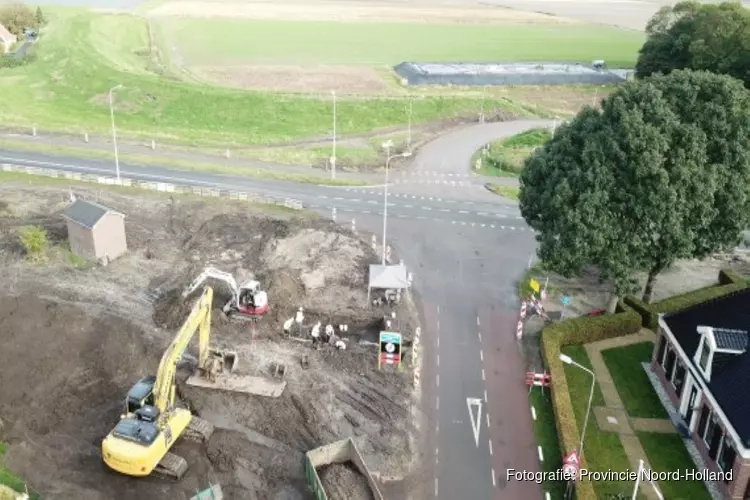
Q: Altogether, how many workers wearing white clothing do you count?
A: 5